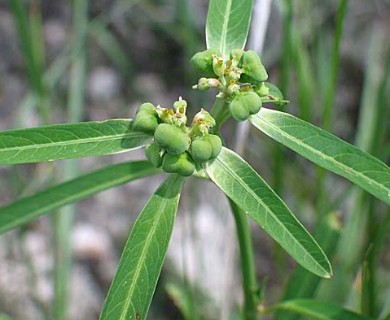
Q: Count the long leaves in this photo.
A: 6